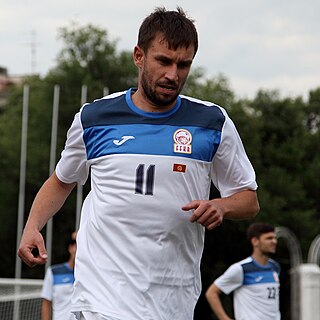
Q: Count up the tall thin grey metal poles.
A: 4